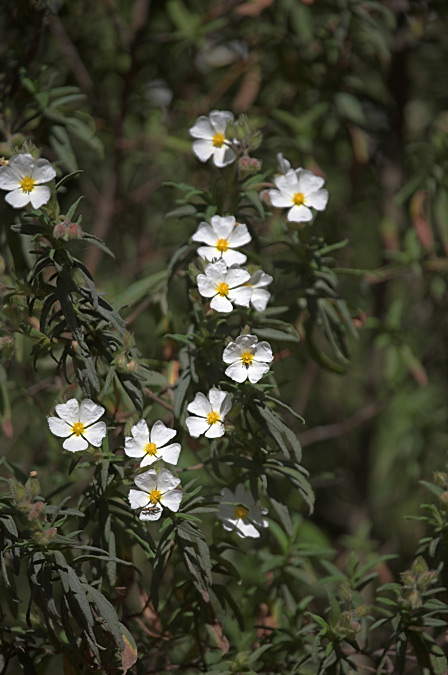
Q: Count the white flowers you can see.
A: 12